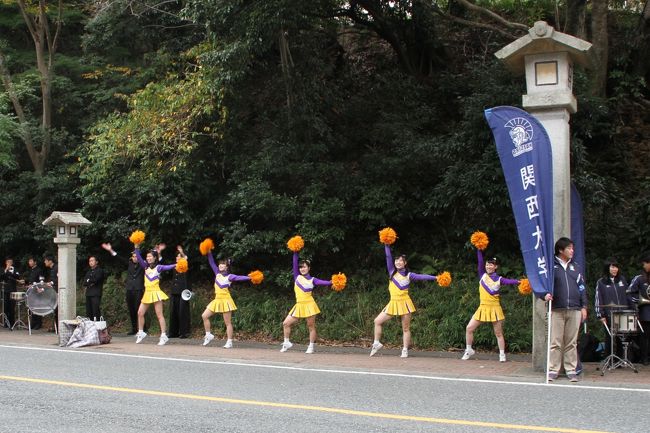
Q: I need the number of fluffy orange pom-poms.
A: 10